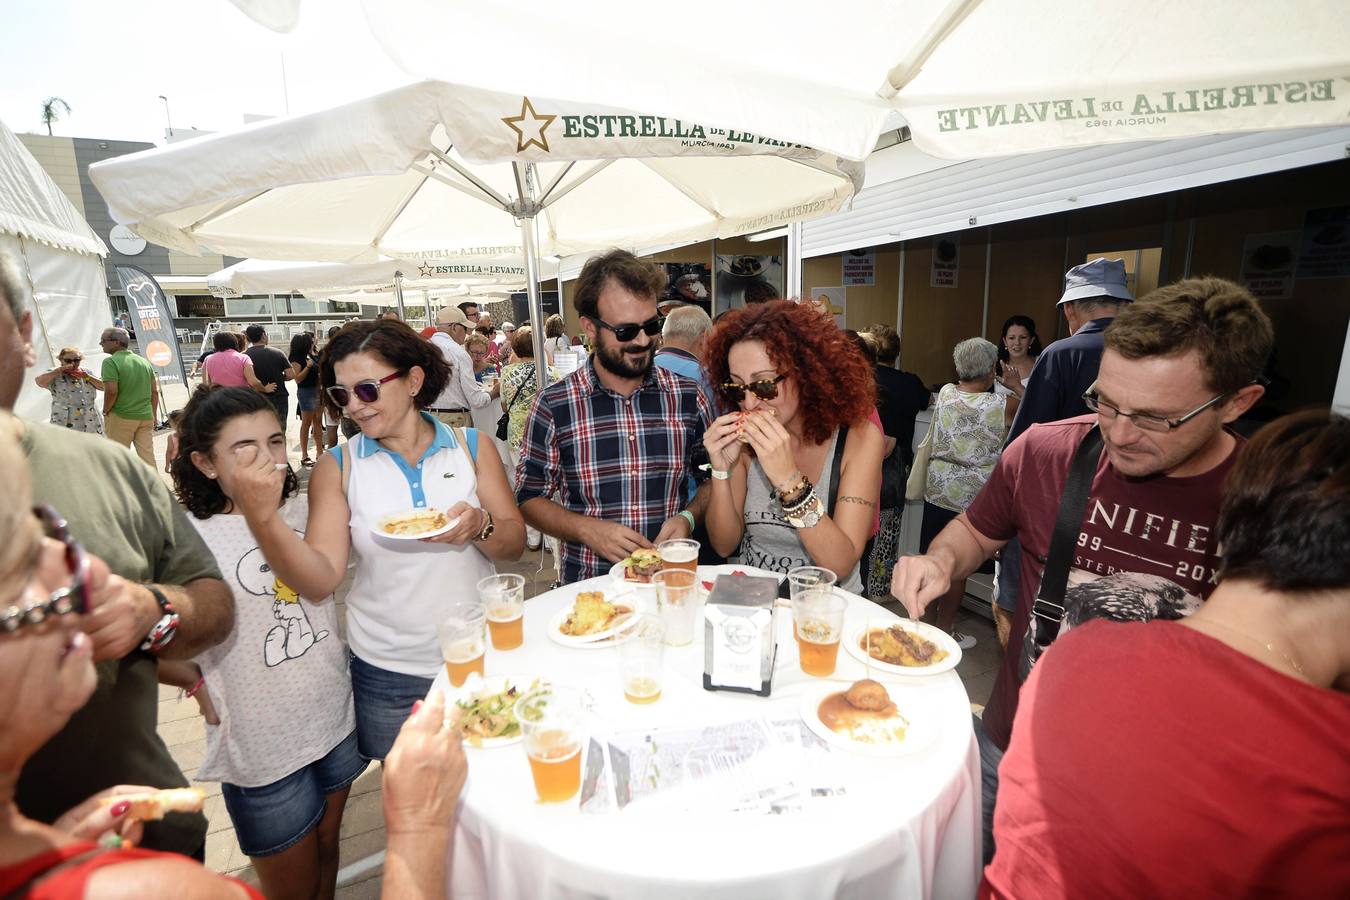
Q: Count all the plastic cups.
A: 8